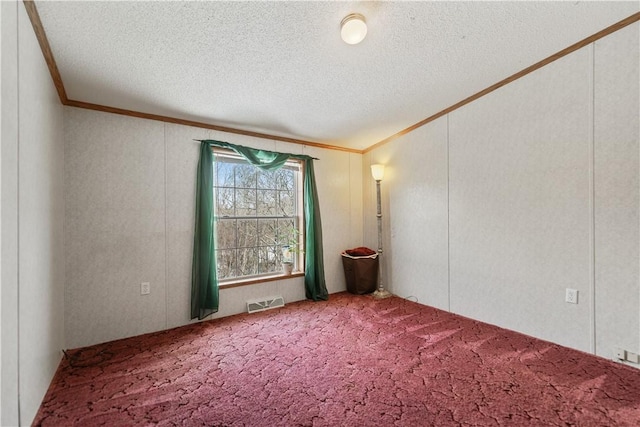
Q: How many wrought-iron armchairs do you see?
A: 0